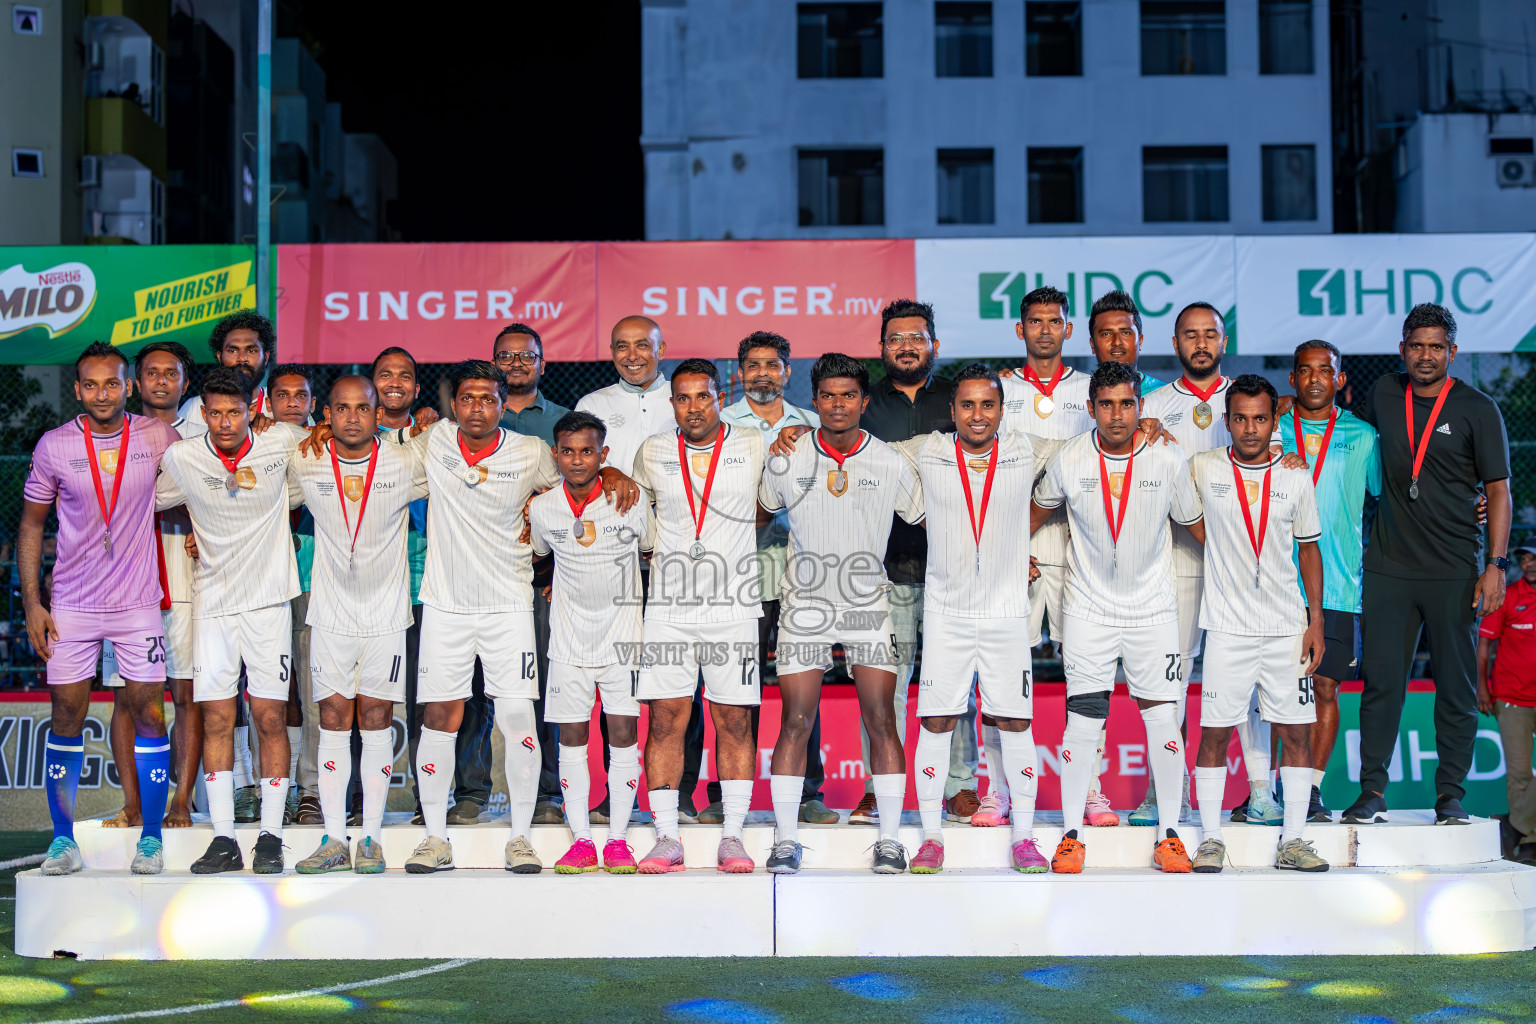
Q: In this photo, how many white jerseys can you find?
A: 13